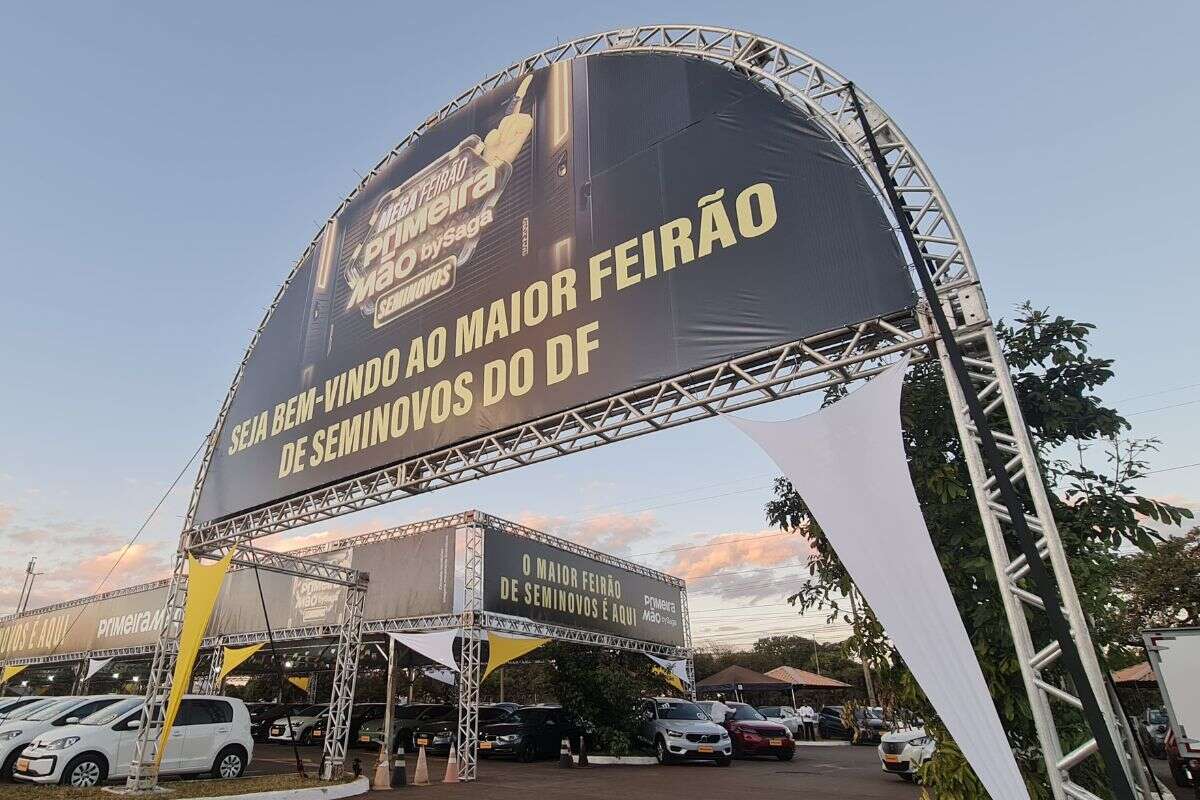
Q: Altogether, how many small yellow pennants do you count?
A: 5